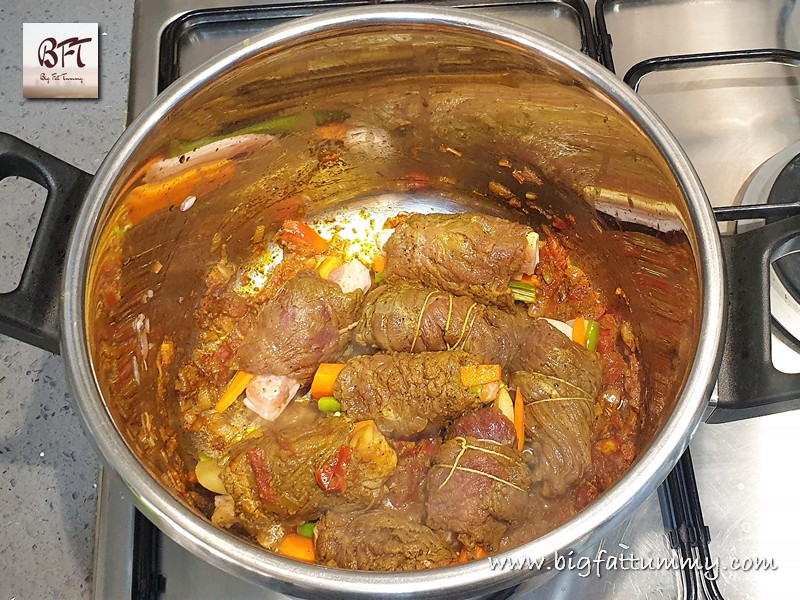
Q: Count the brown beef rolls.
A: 8